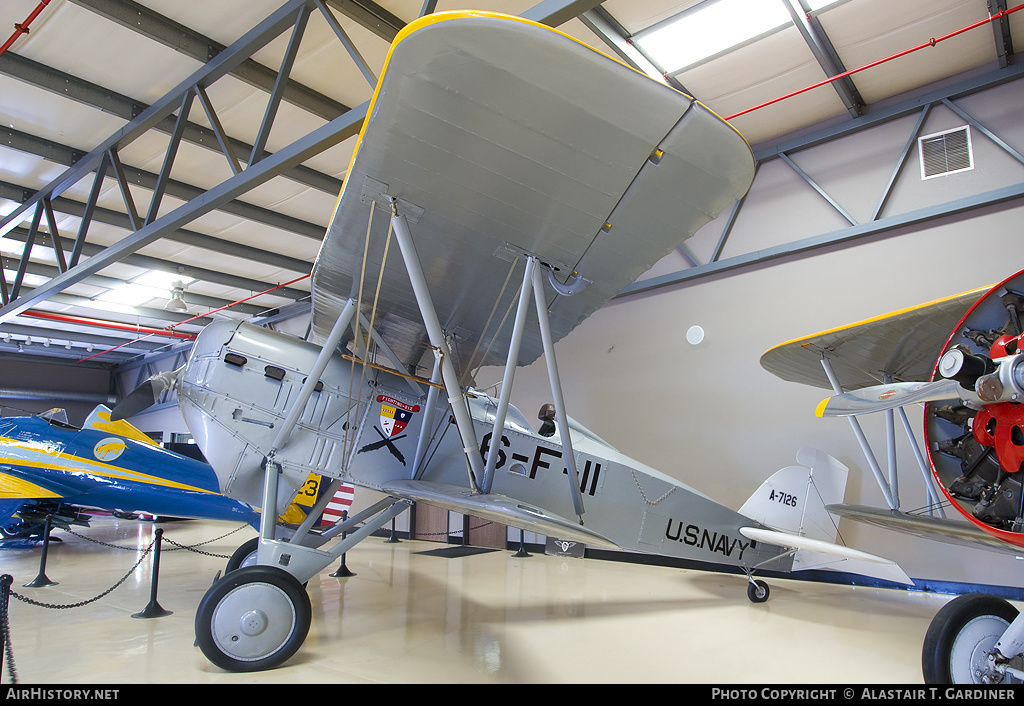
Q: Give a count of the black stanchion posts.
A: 6